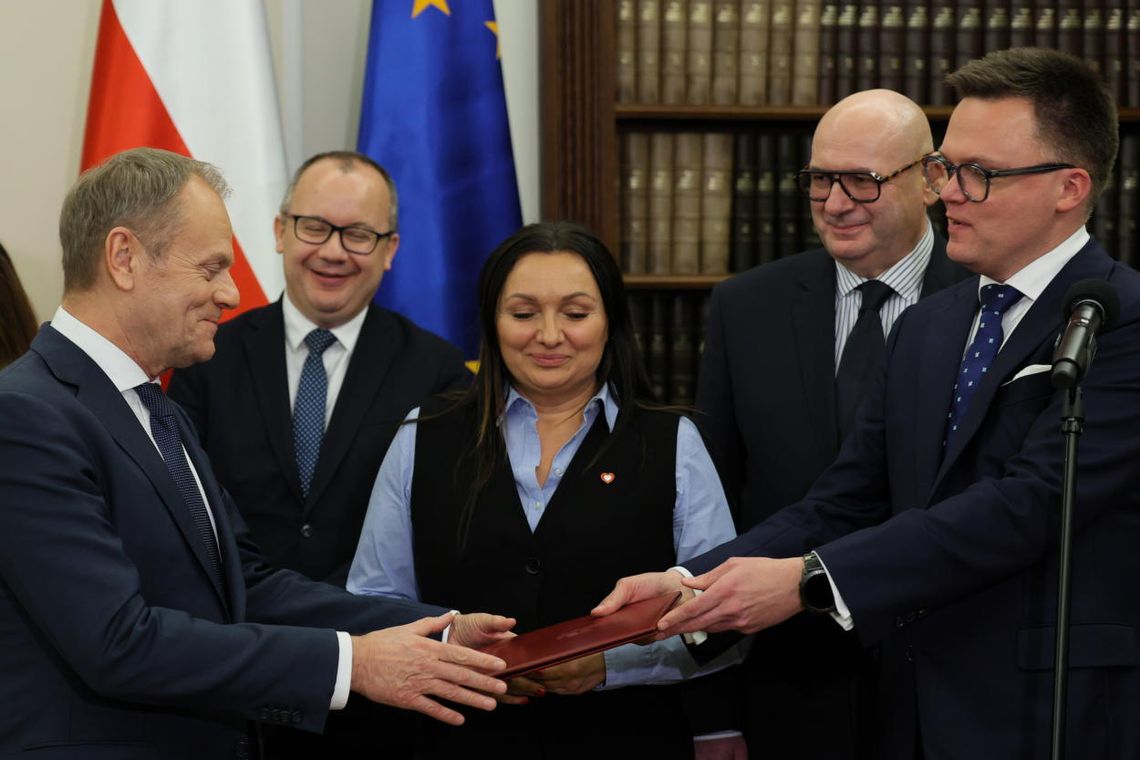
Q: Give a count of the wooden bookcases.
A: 1